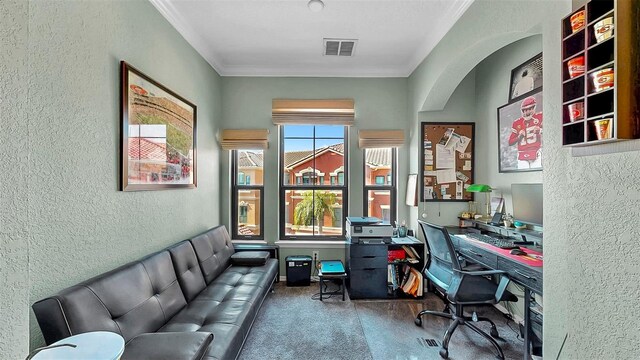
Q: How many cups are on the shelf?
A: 6